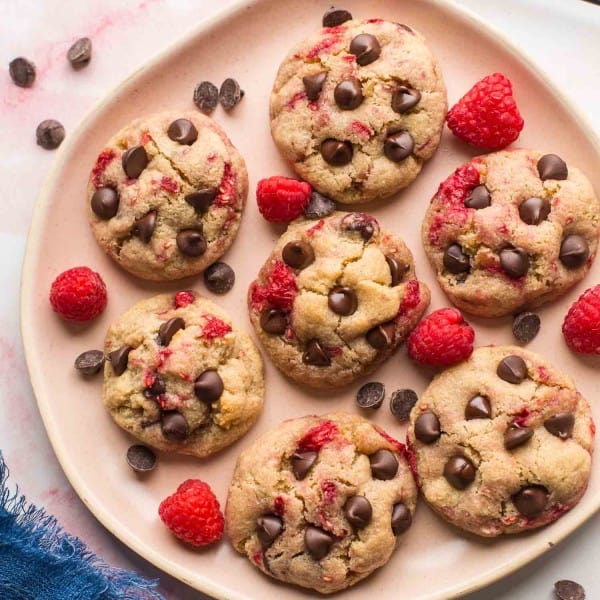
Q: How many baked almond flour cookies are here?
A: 7